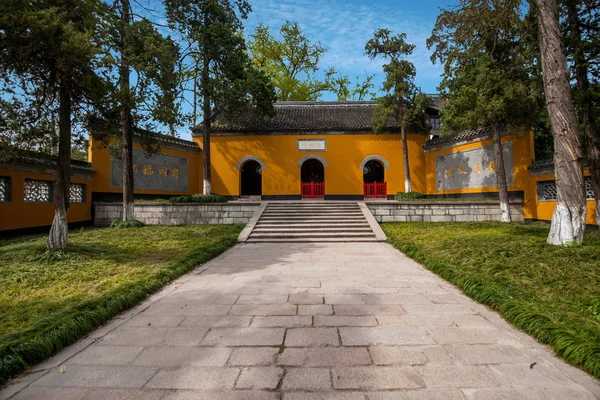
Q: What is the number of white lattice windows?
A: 5